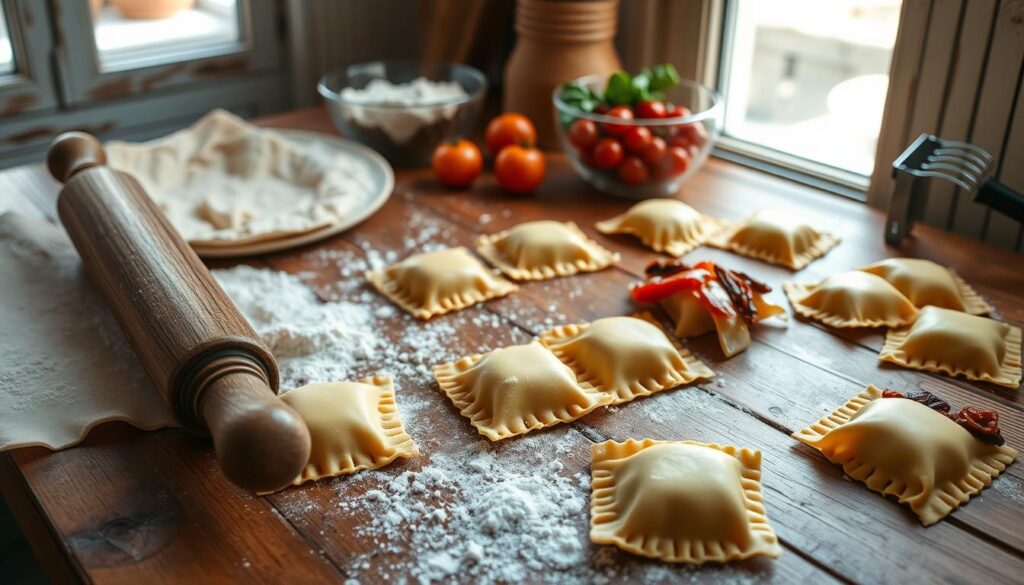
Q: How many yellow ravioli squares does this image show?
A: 12